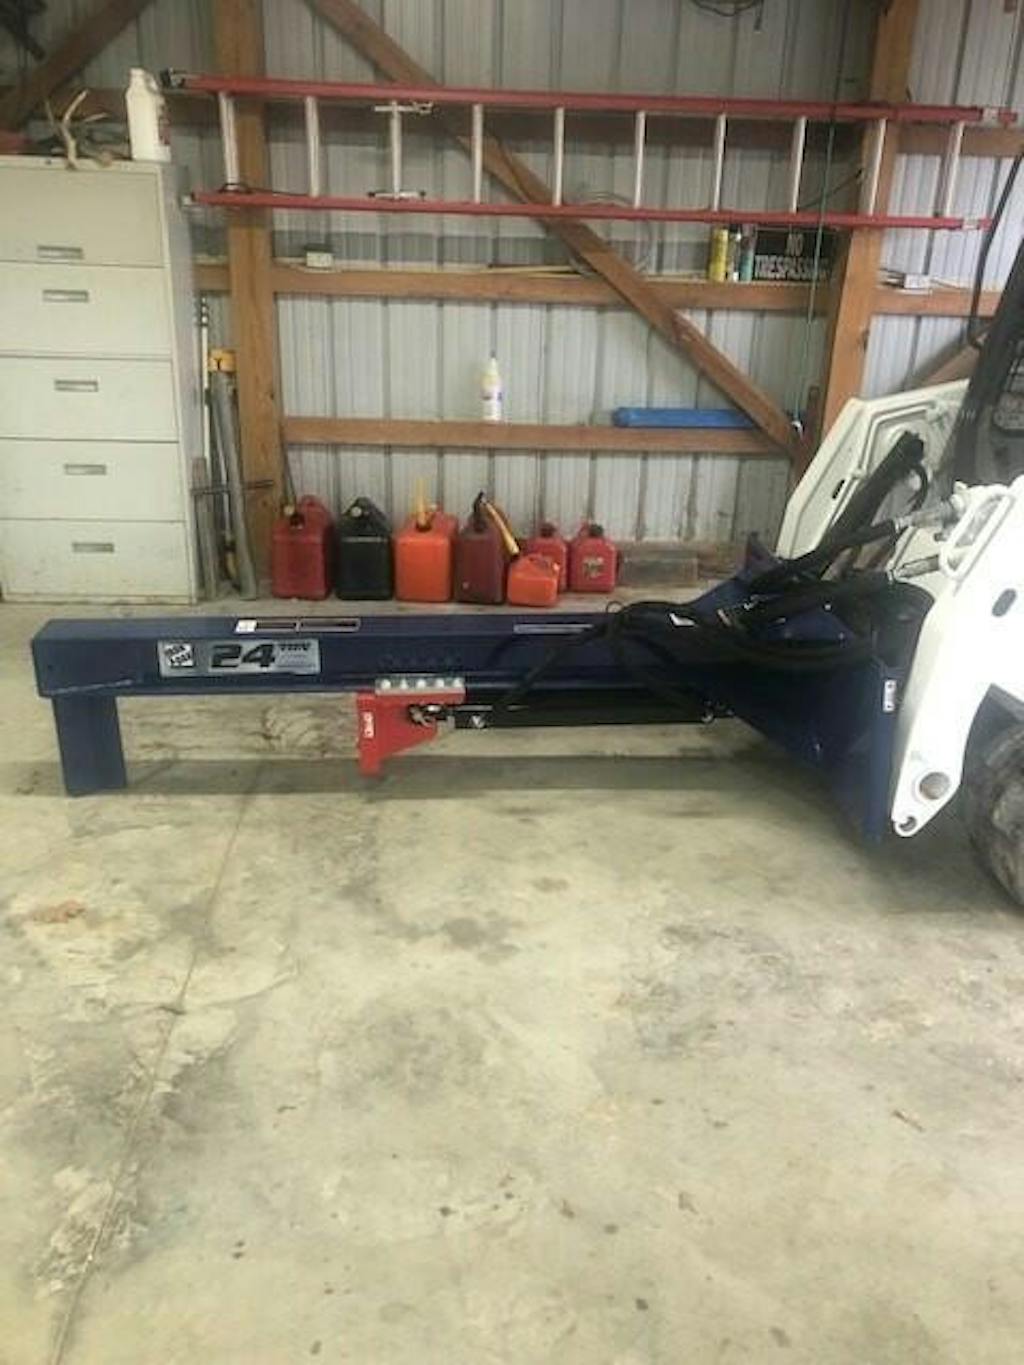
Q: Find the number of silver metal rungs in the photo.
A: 10